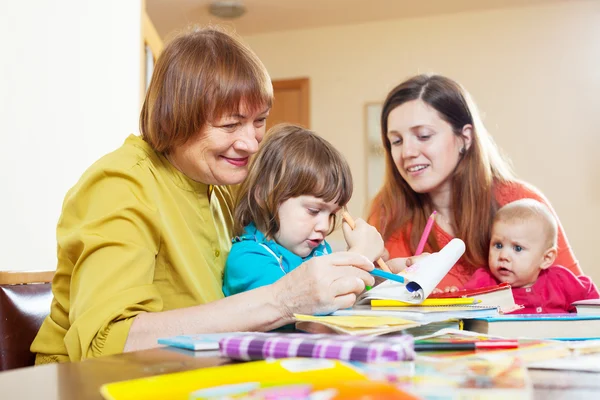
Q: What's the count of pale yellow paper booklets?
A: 1